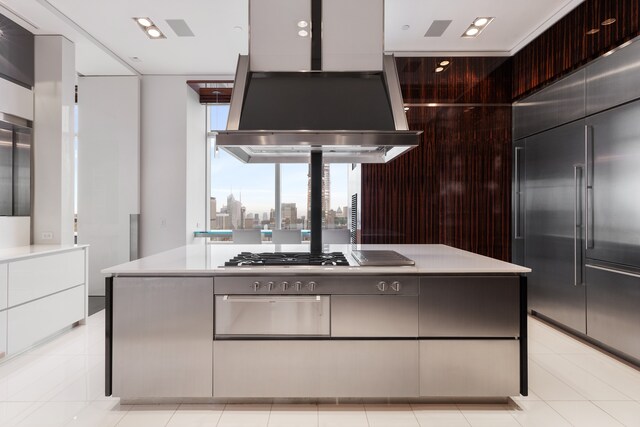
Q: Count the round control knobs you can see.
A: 7